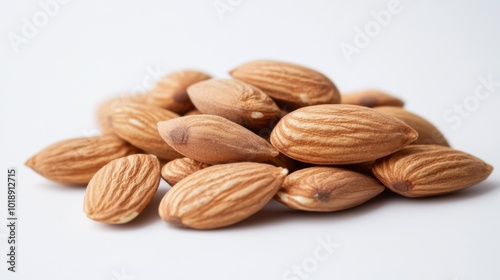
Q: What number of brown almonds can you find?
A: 15